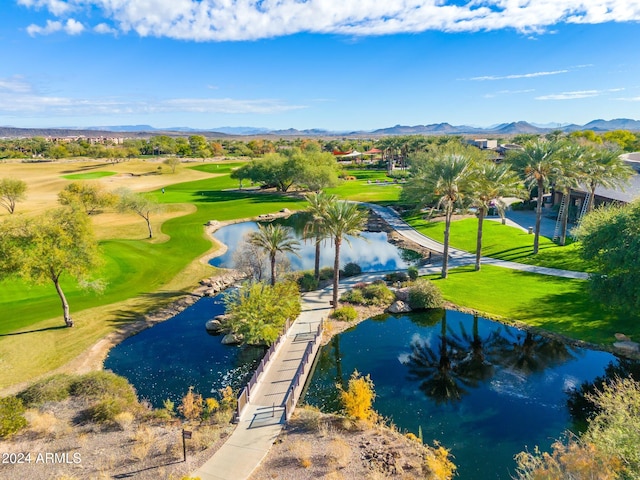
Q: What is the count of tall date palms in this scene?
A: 8